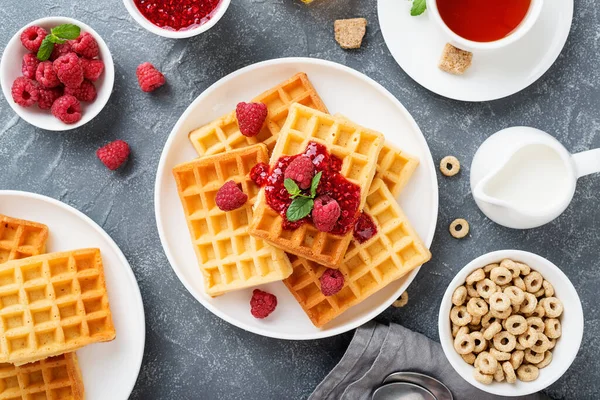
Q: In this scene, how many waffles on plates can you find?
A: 8